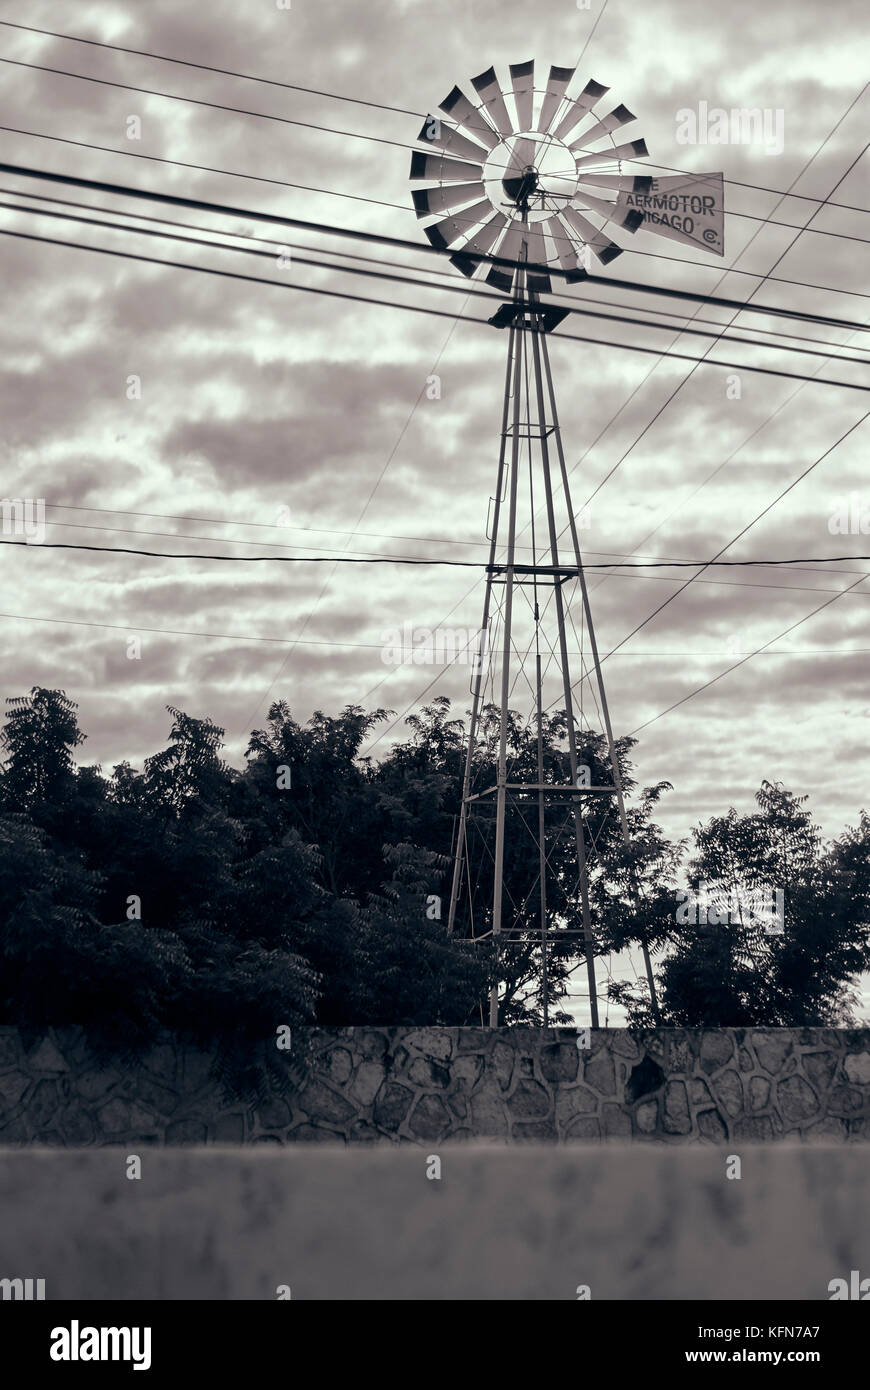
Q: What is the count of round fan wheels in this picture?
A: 1